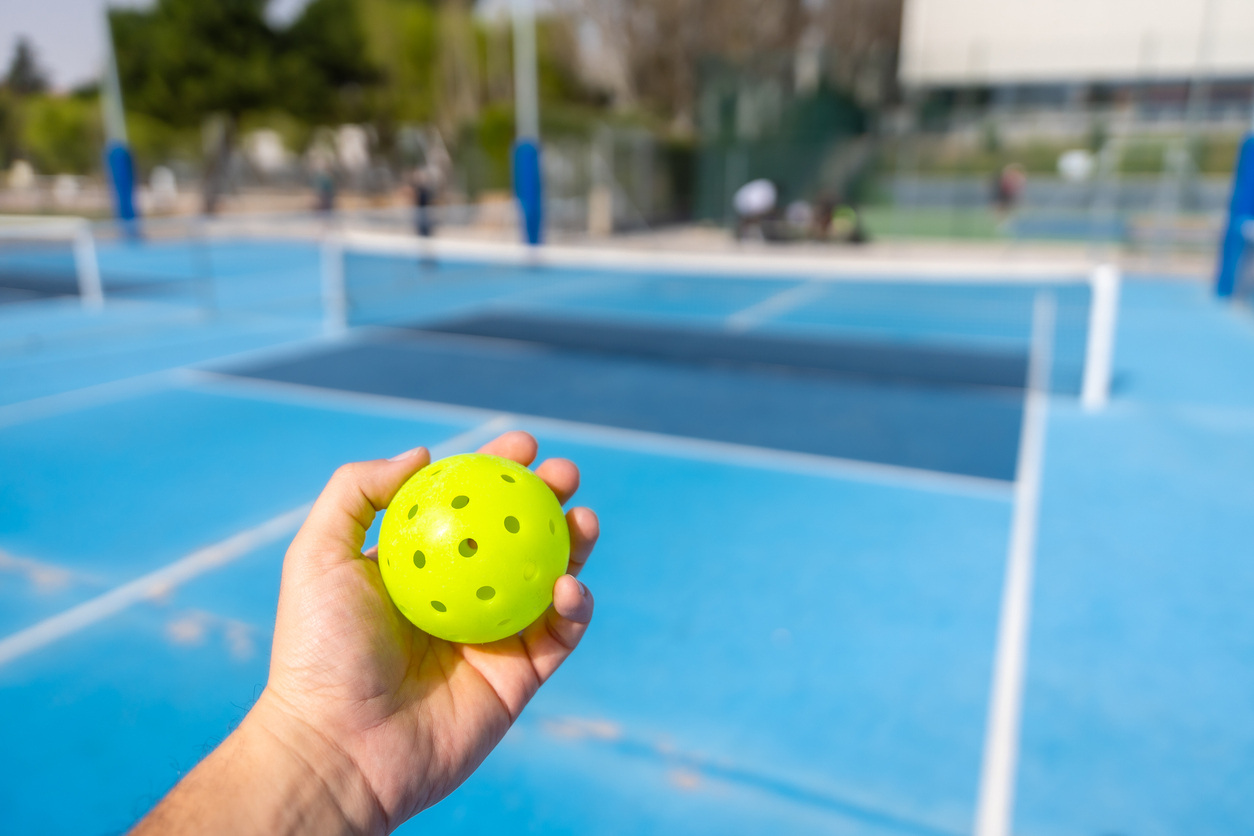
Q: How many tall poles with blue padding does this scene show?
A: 3